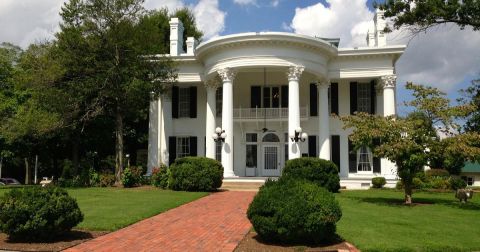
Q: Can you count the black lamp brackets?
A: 2